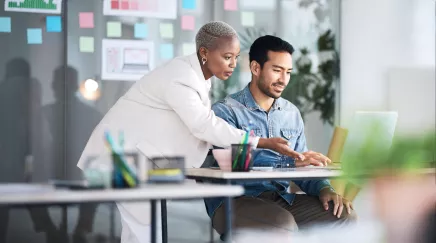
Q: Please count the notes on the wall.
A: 14